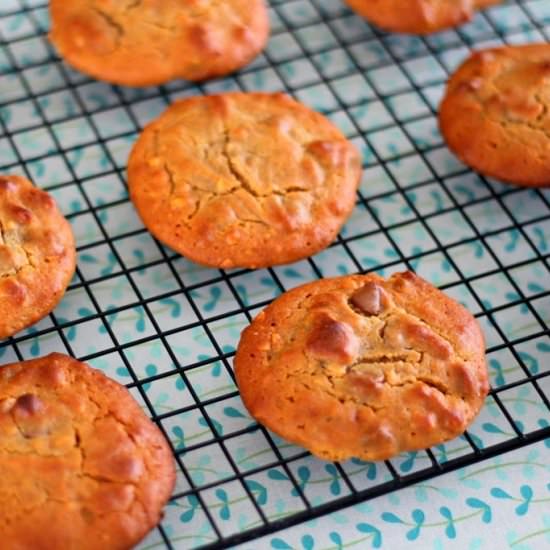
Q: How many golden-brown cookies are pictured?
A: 7